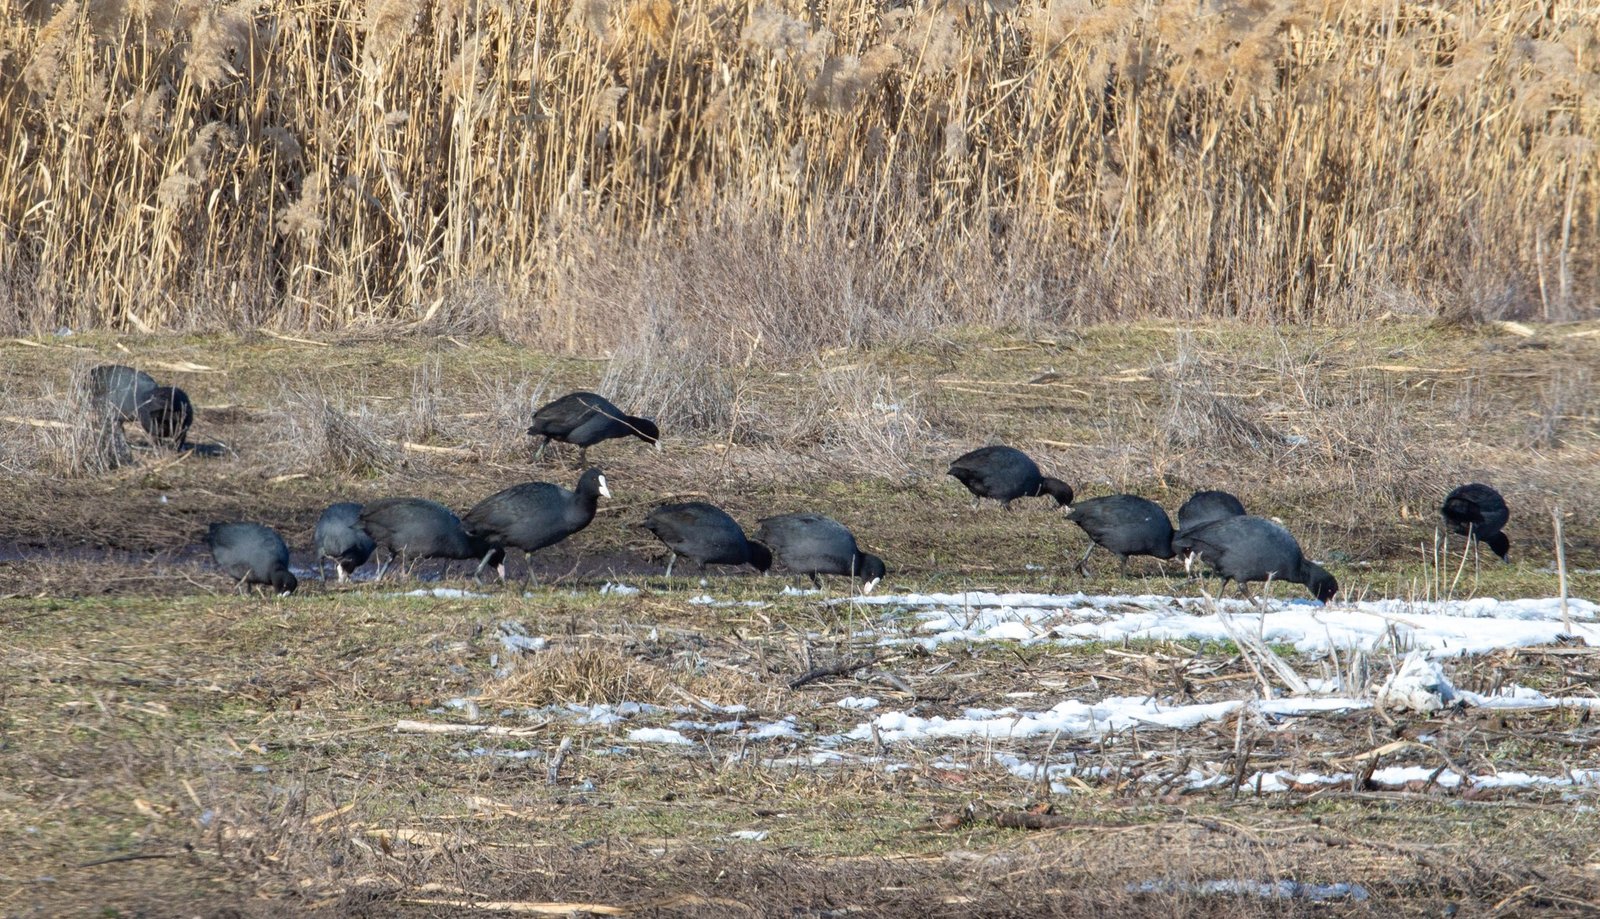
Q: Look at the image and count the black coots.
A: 14